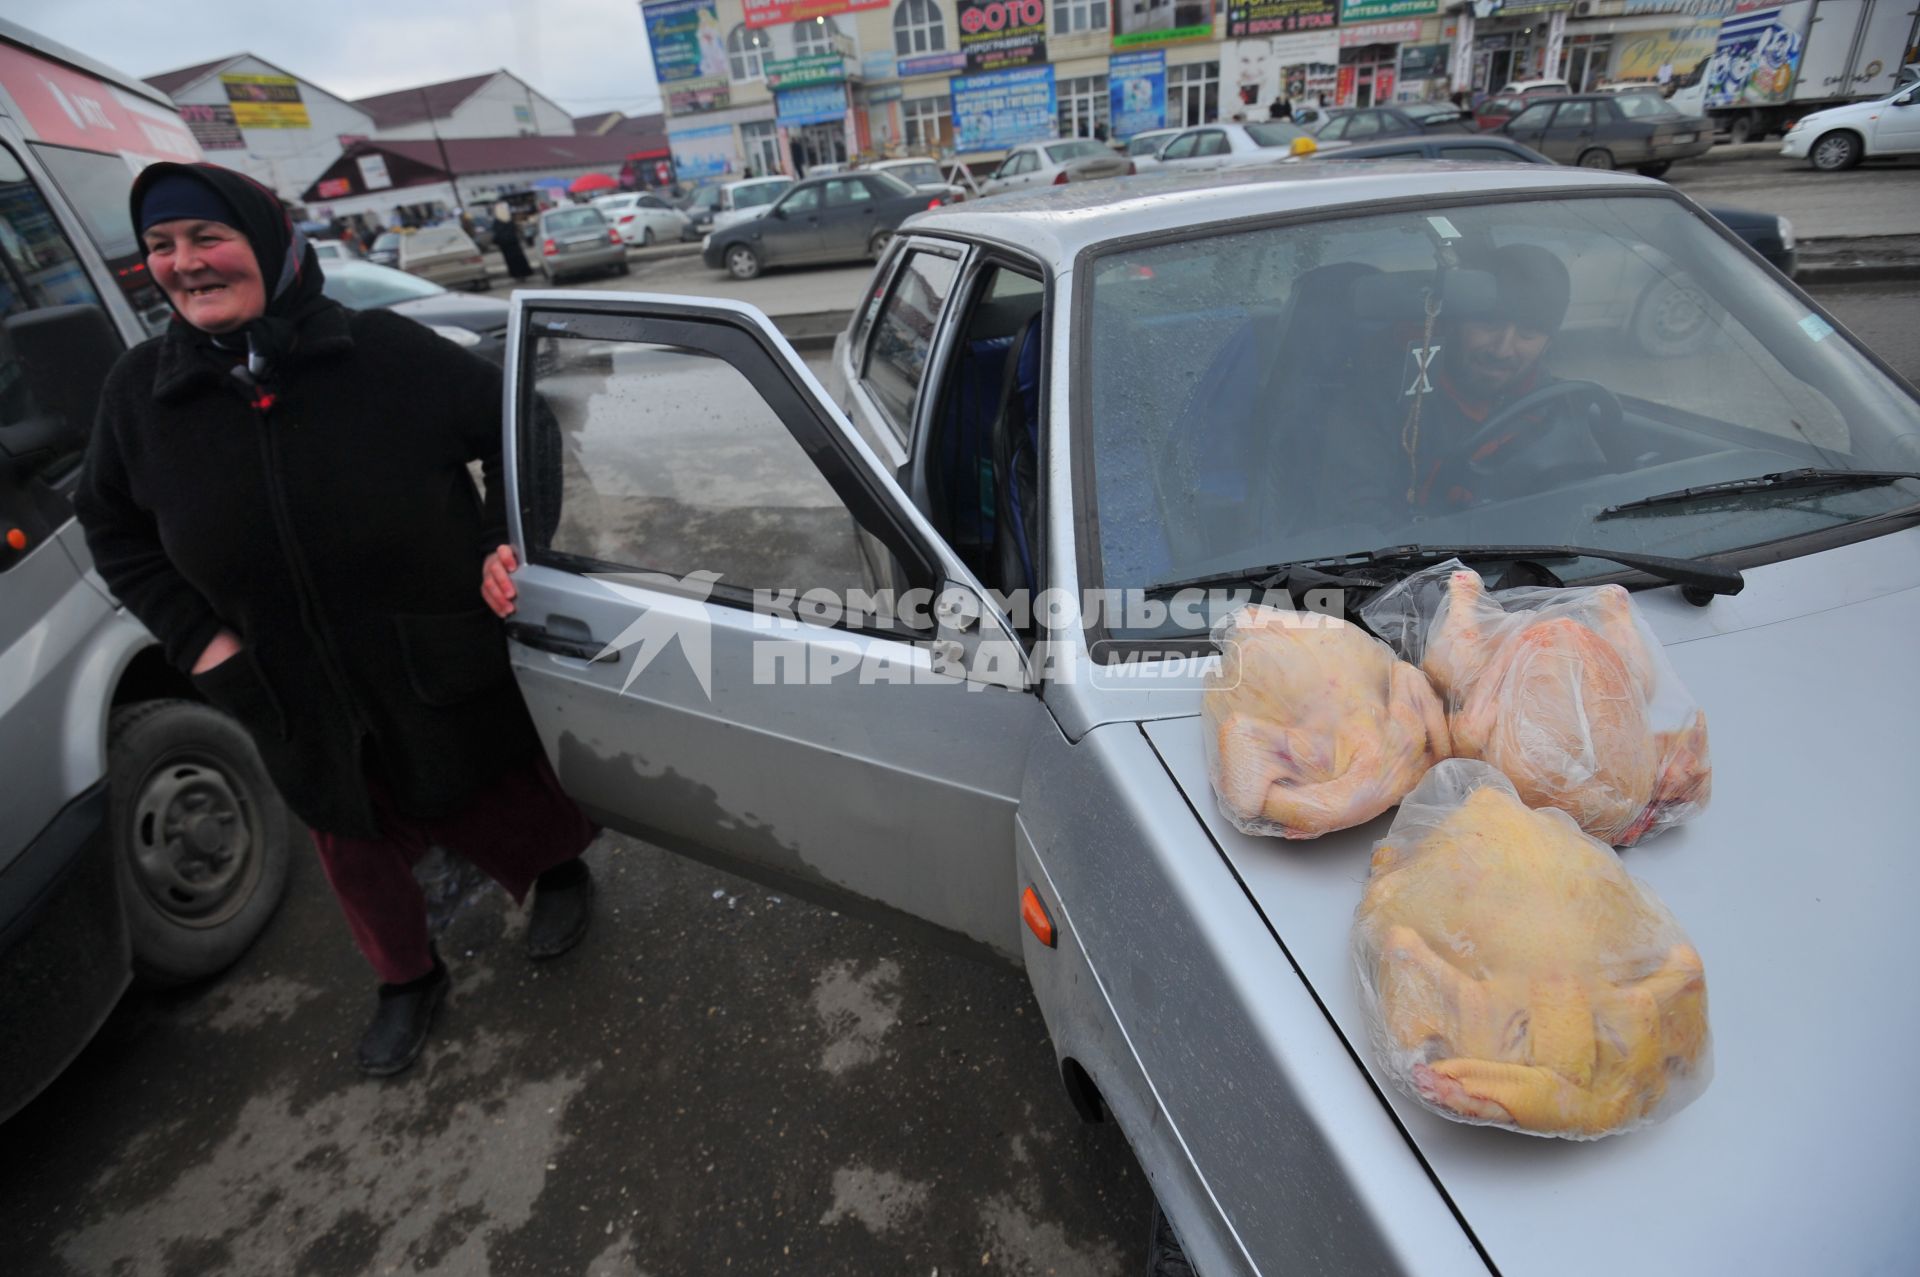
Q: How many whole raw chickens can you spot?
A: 3